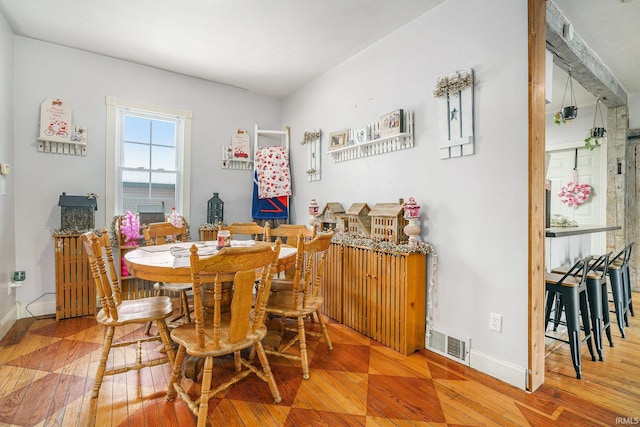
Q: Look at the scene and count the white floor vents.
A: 1